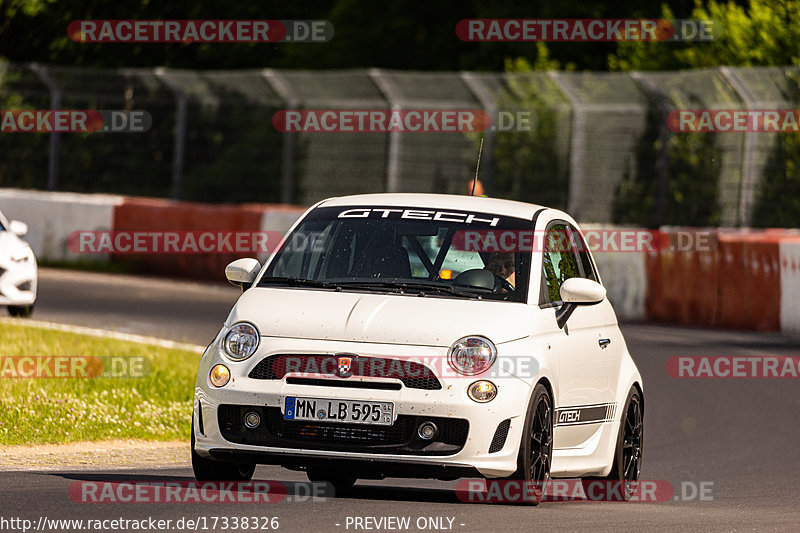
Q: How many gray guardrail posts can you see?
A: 8